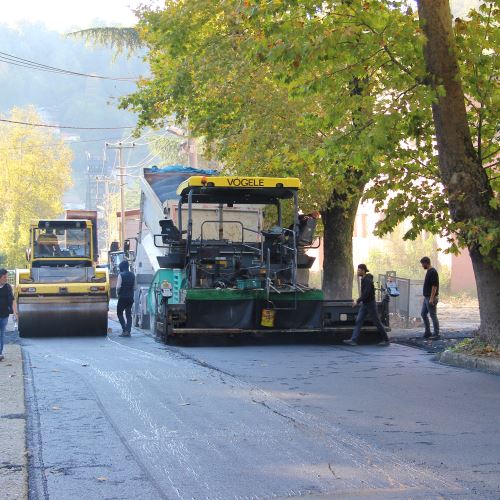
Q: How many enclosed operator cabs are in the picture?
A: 1